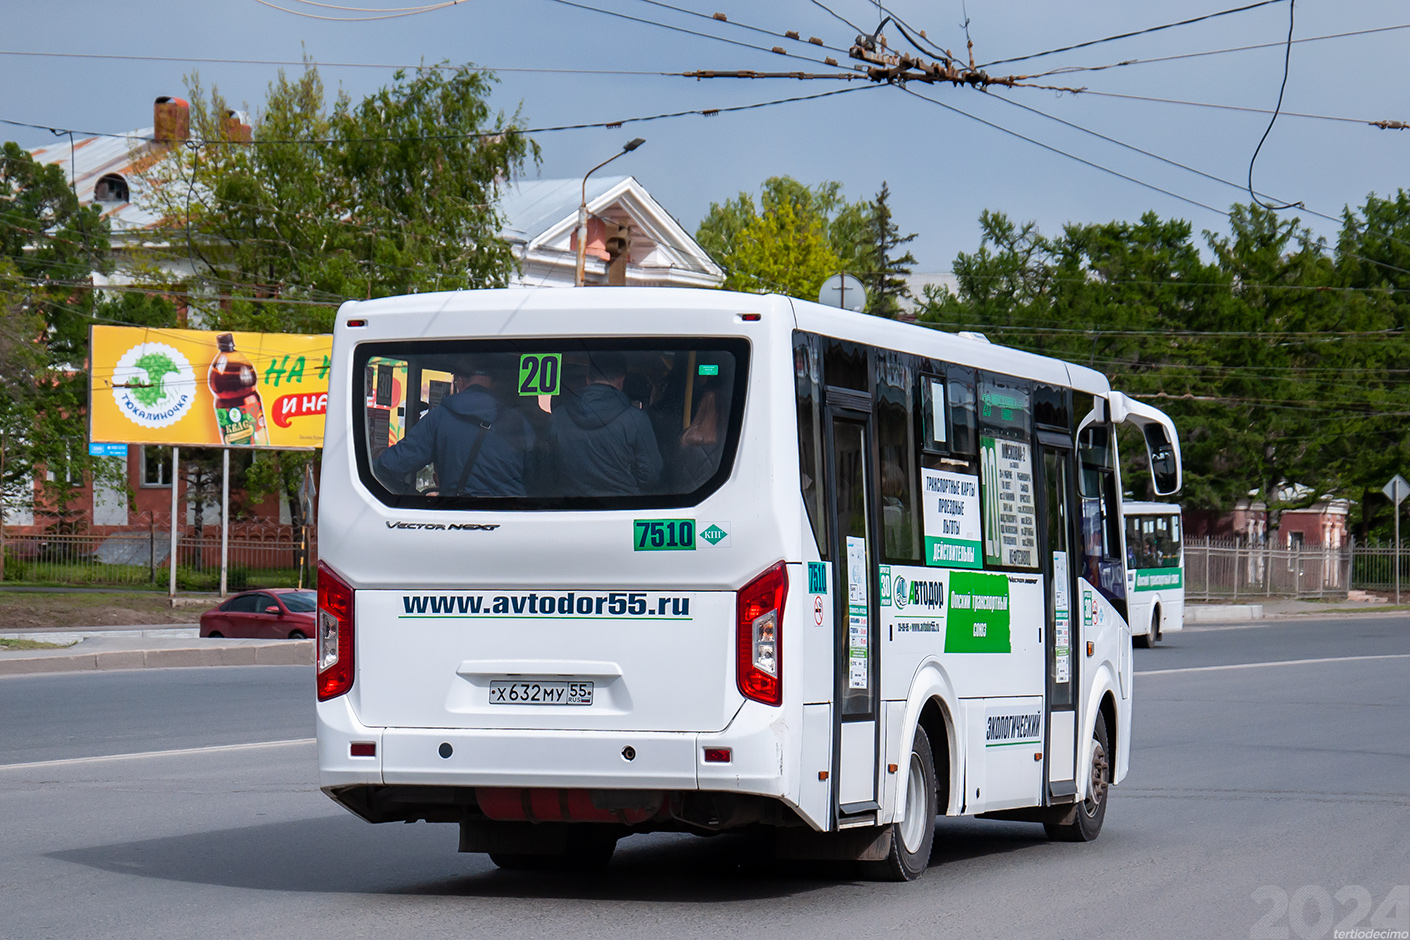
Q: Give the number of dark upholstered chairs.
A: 0